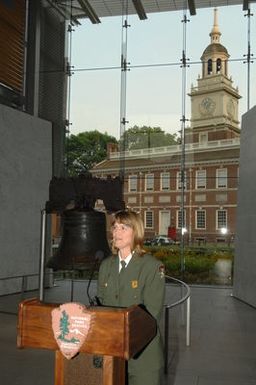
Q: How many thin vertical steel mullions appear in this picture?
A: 4